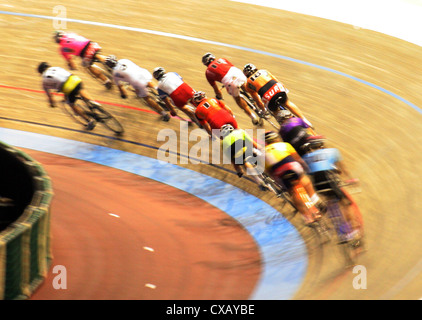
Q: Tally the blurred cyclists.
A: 11